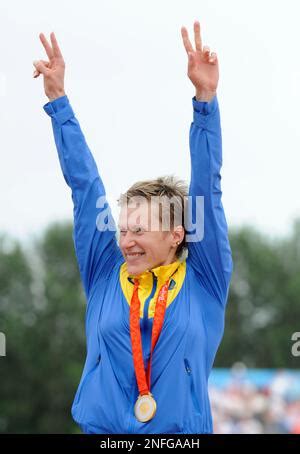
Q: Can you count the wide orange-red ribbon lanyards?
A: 1